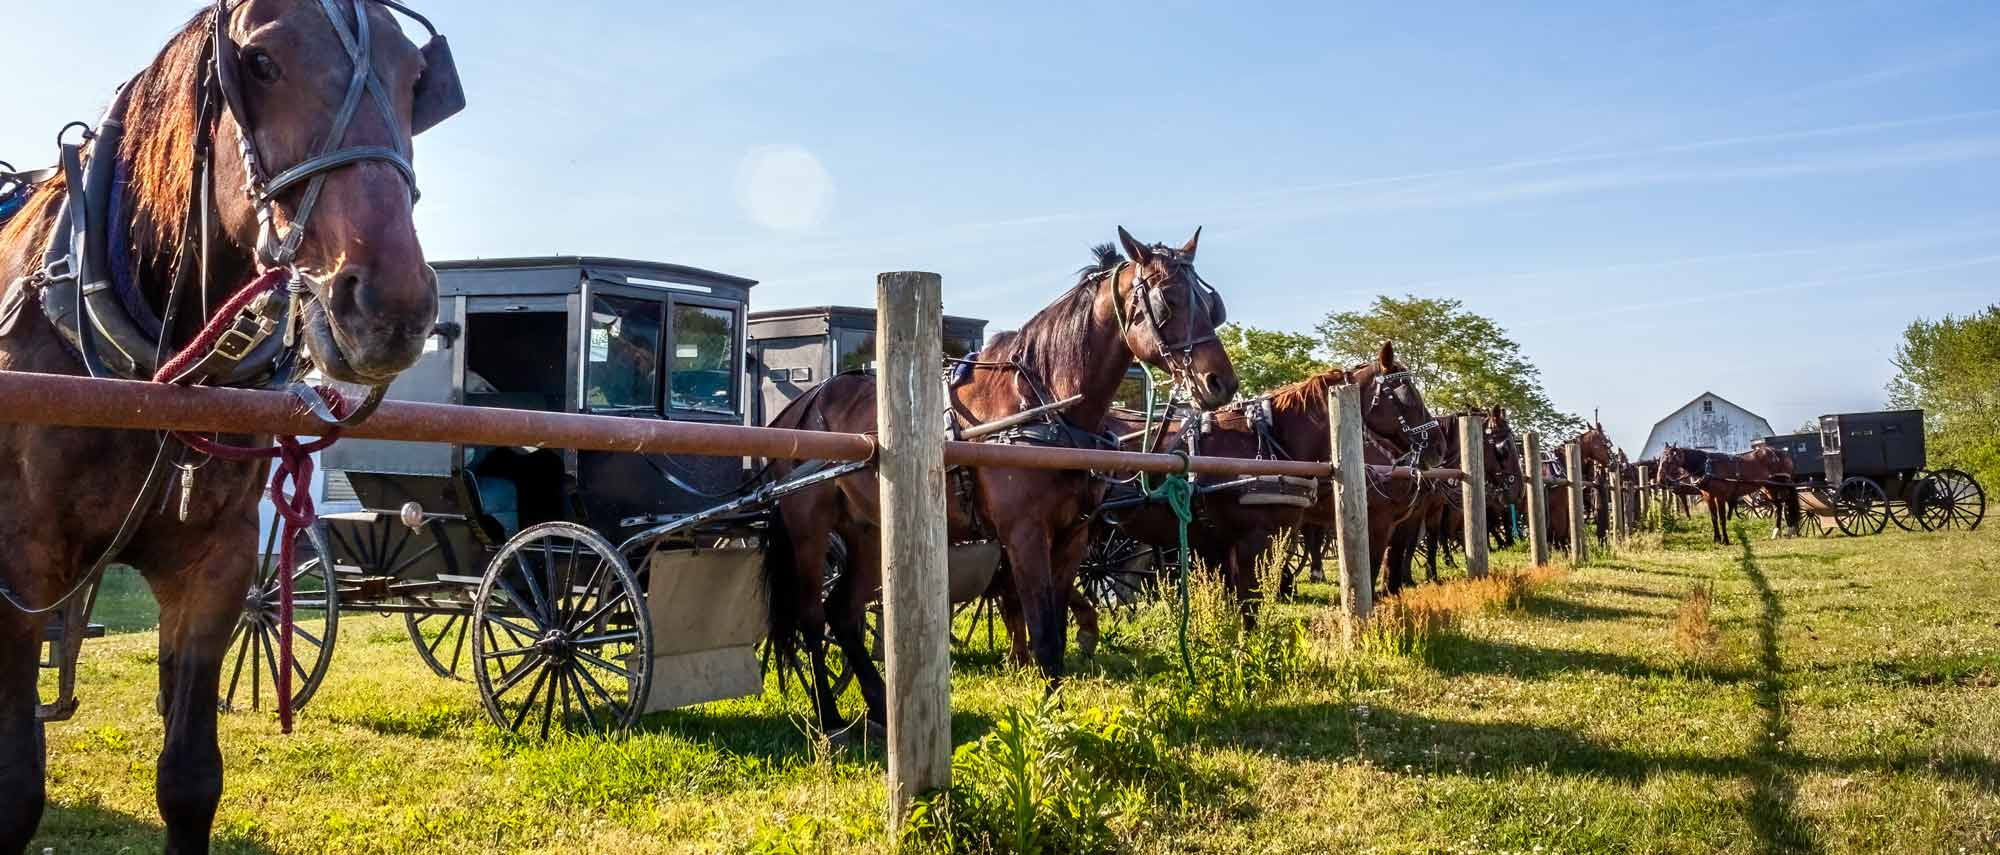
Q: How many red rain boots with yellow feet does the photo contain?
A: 0